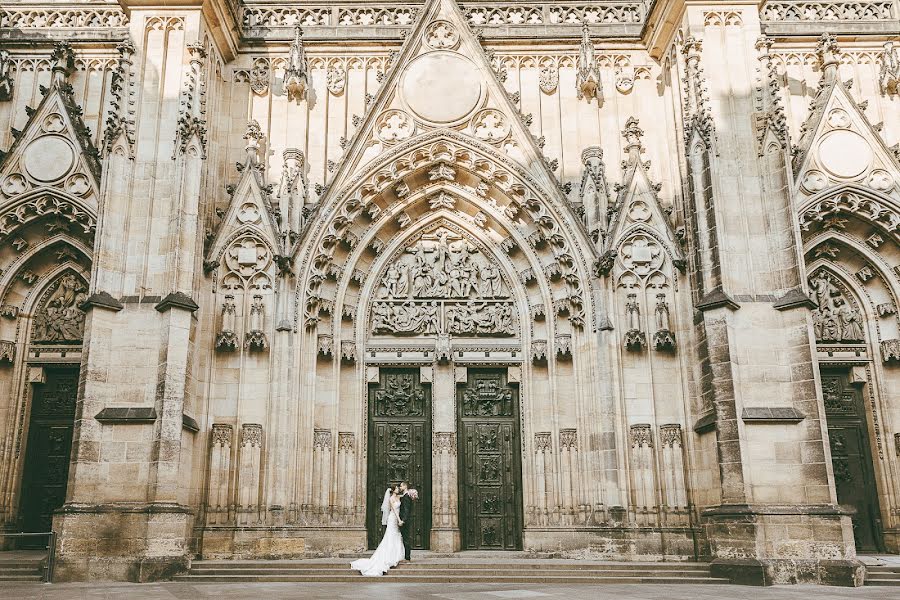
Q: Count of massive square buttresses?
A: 2